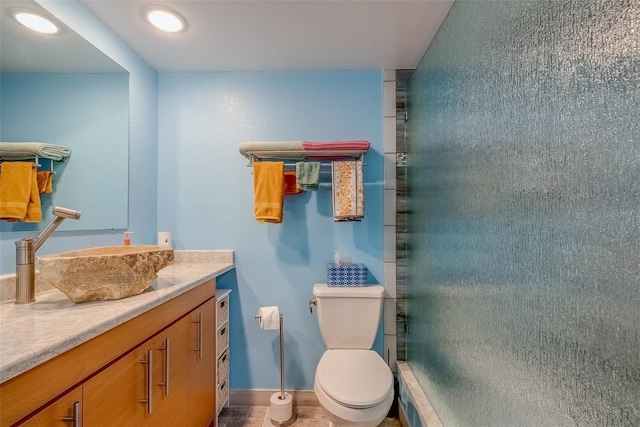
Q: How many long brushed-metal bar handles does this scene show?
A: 4